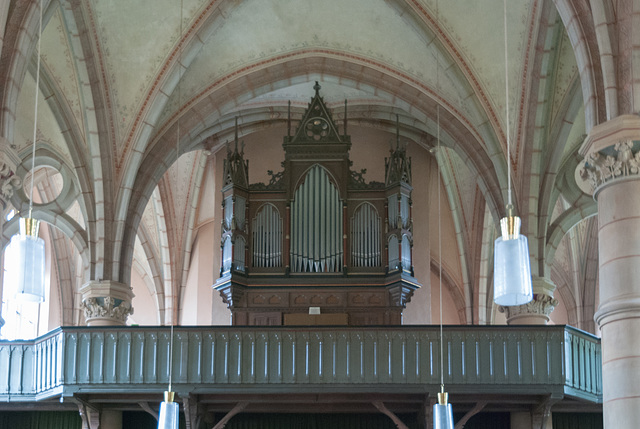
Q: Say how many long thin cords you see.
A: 4